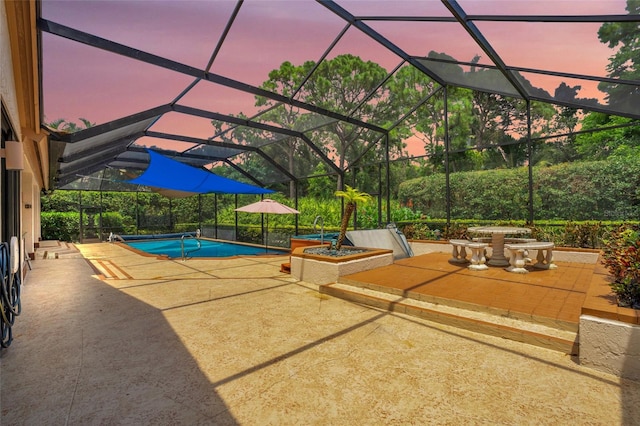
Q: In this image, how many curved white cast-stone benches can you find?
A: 3